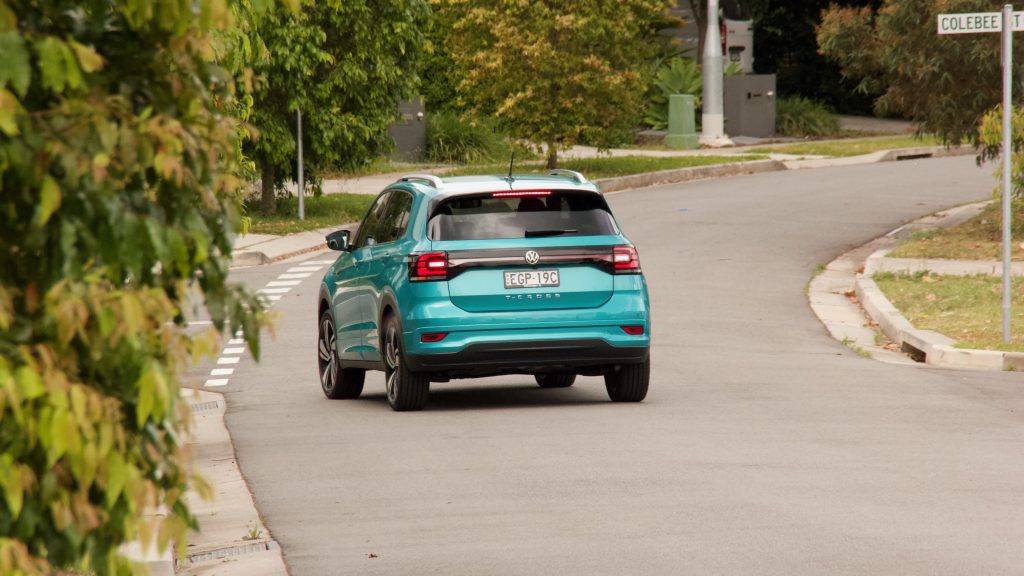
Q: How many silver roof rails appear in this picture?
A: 2